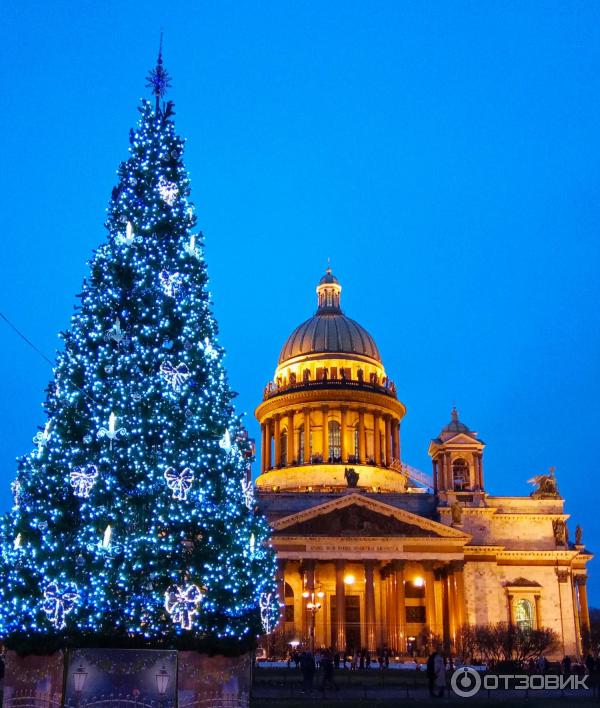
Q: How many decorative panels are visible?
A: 3